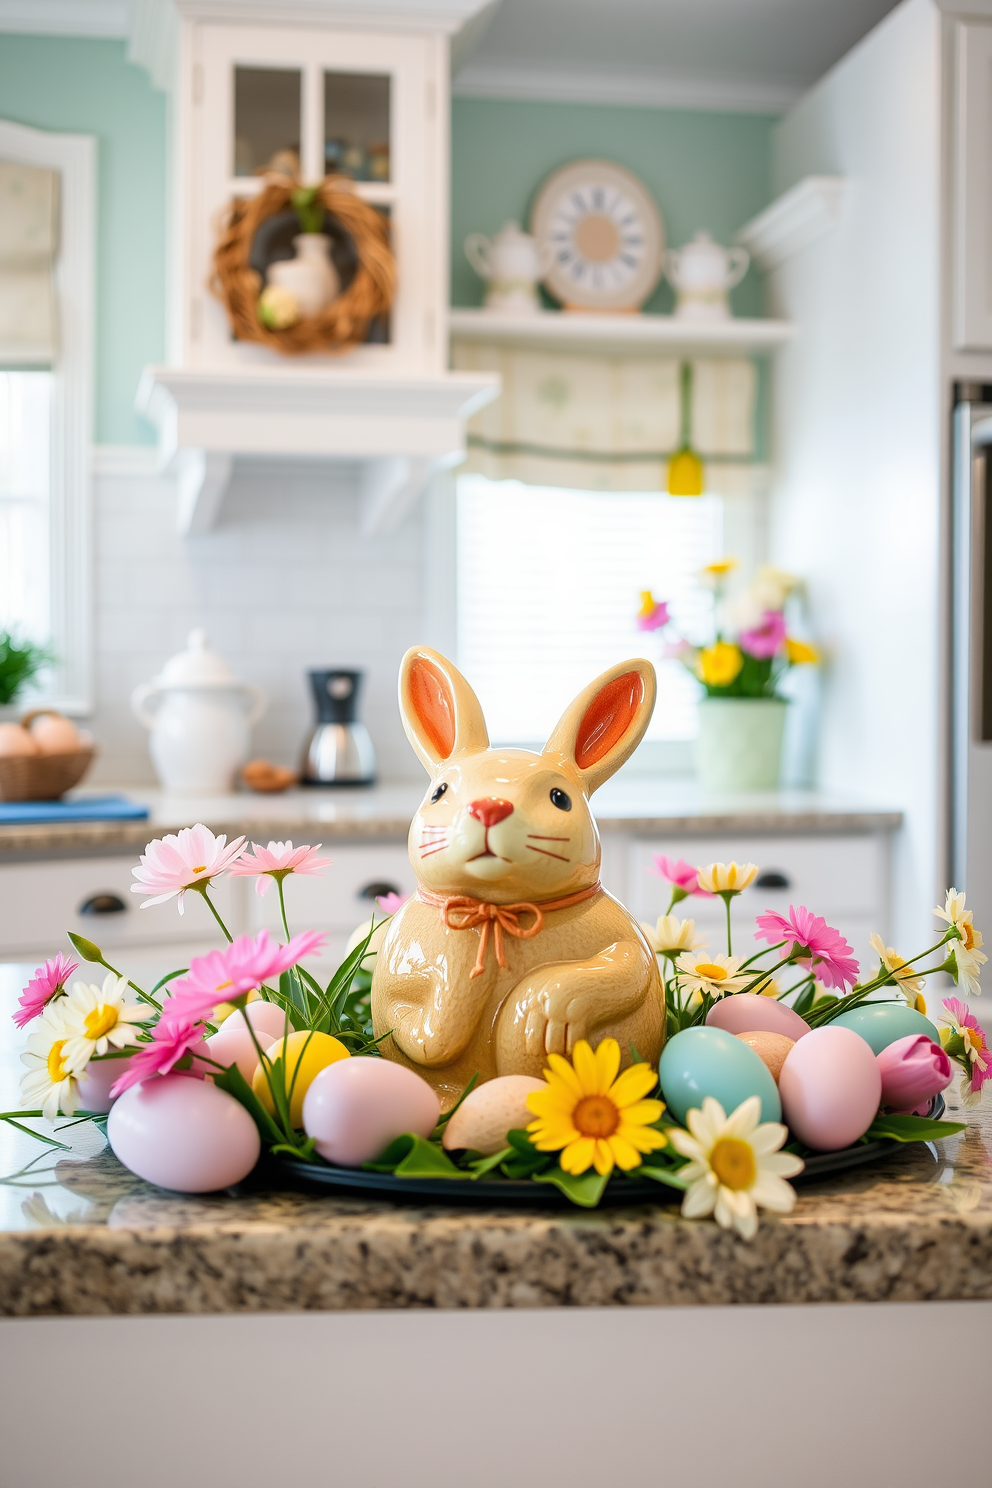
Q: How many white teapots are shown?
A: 2